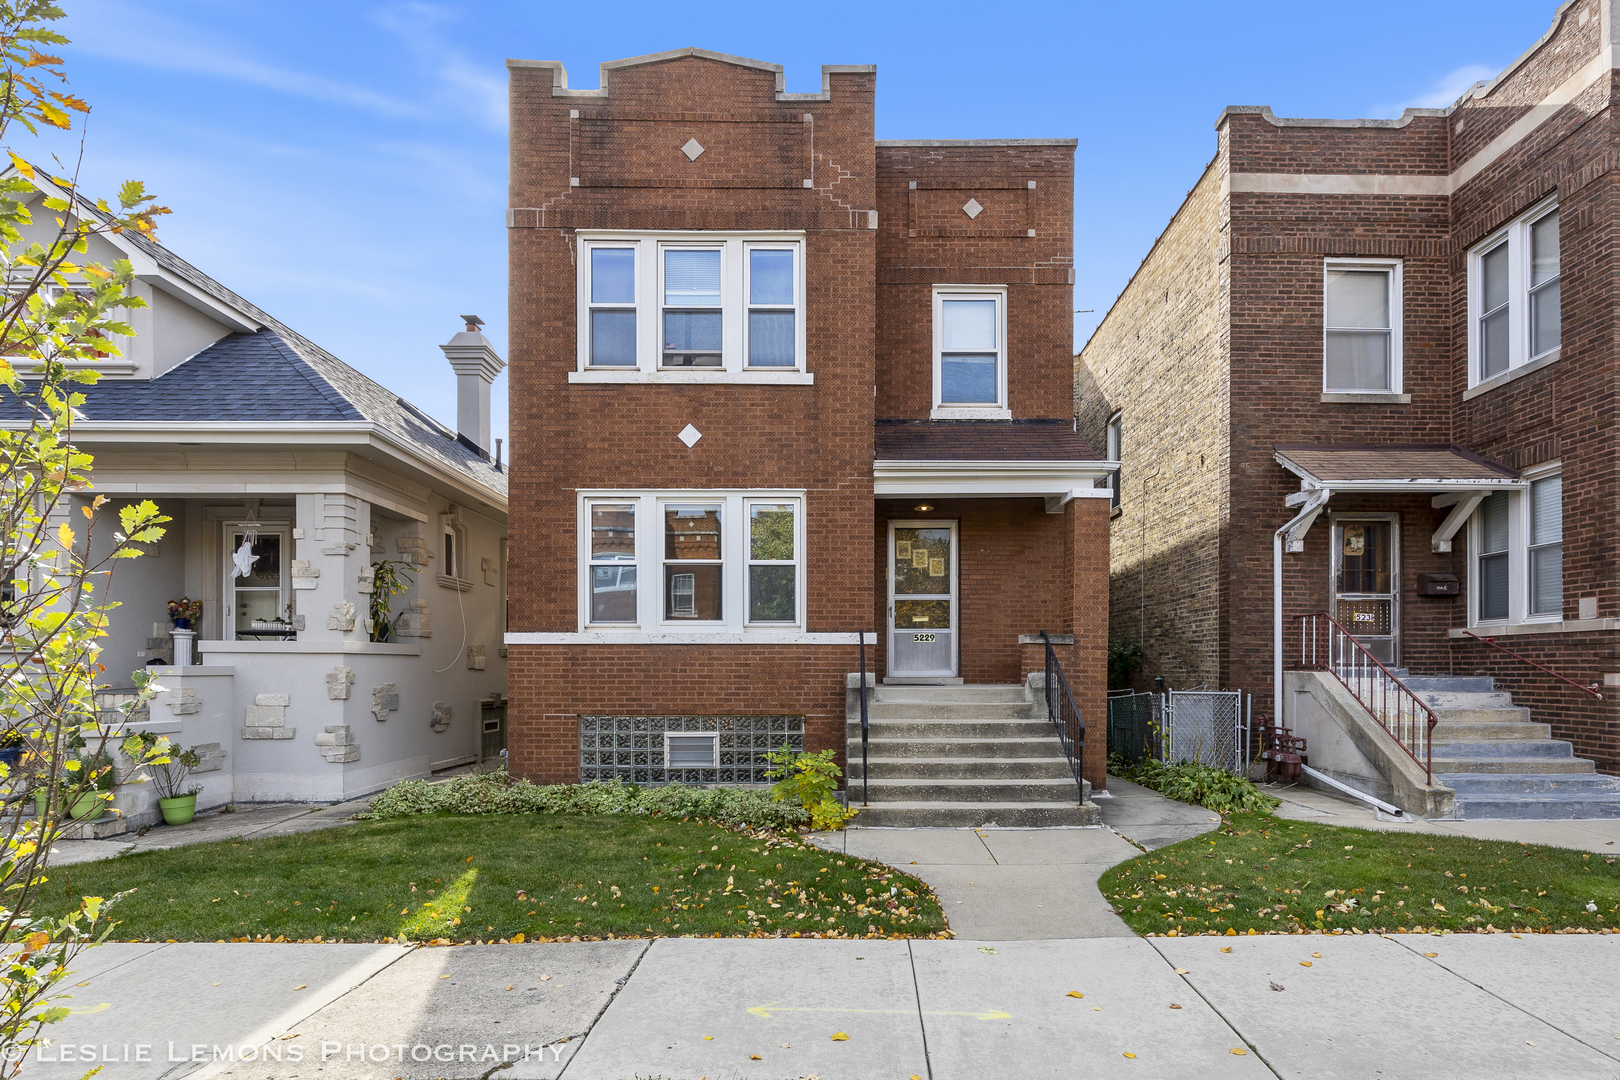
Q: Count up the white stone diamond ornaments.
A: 3